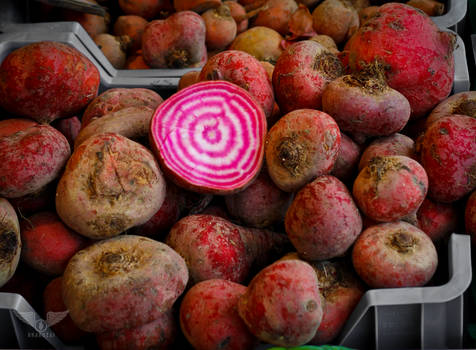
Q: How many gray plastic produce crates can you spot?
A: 2